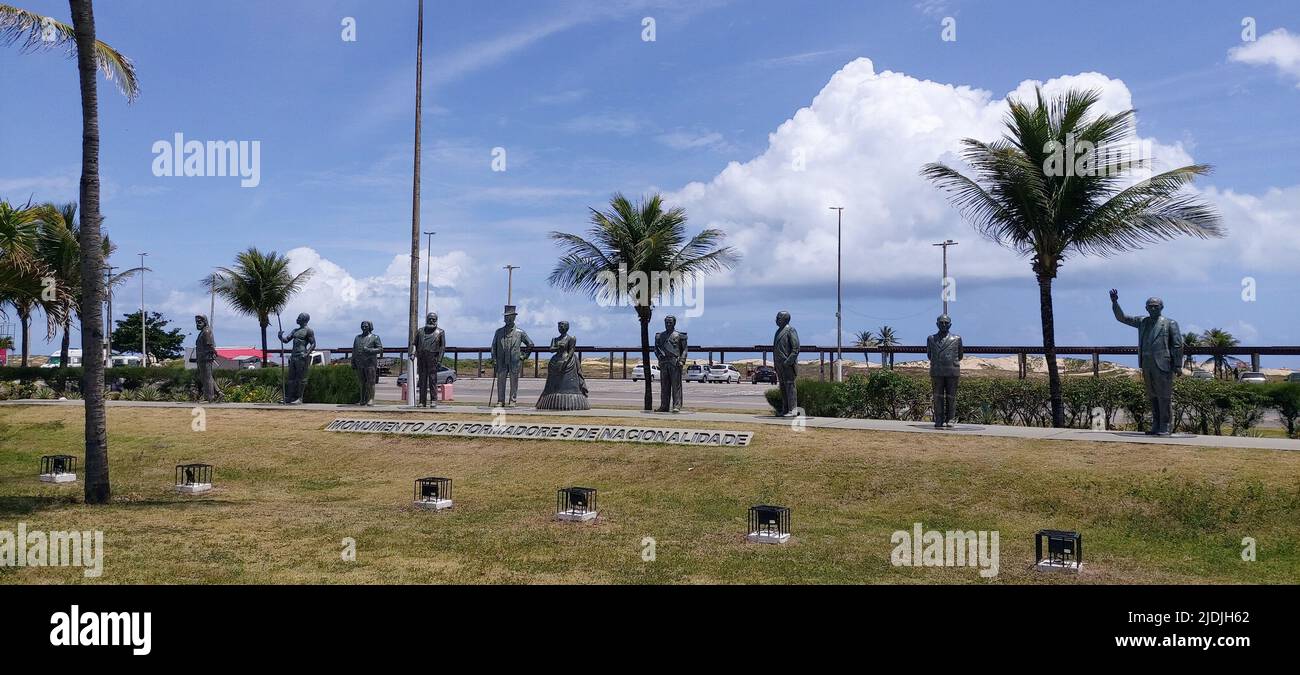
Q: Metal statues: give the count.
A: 10